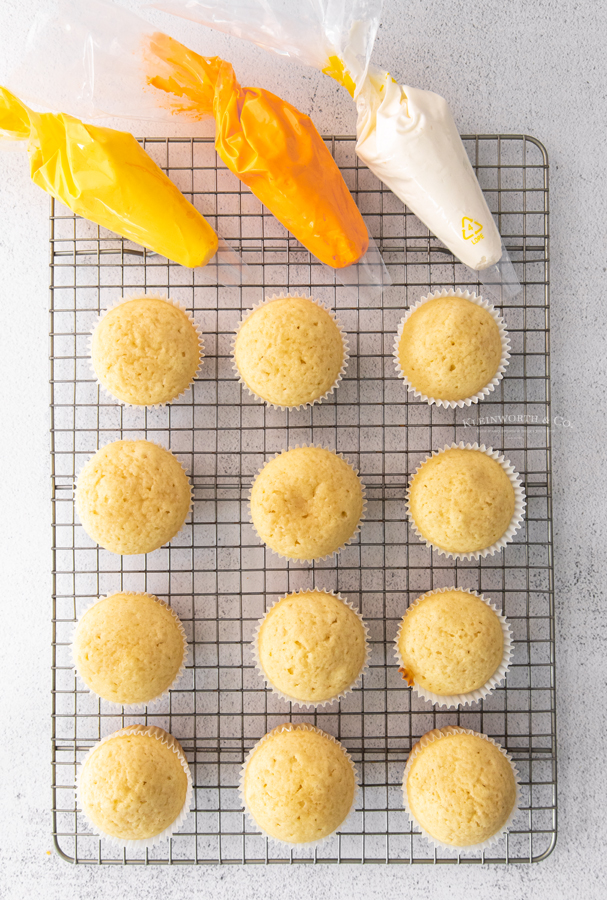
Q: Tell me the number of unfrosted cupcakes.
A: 12